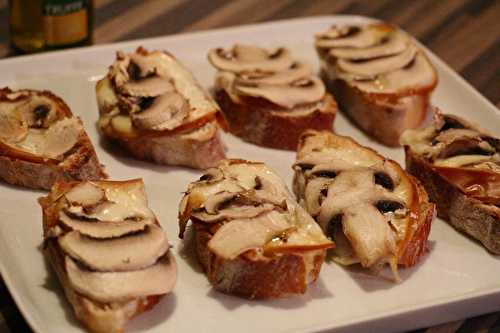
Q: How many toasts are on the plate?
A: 8